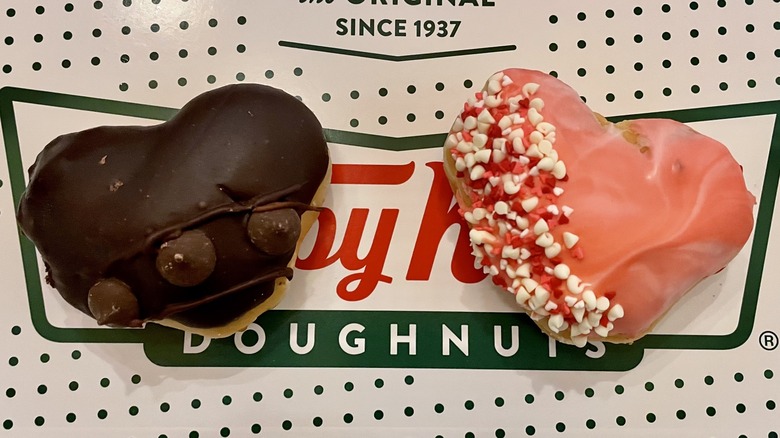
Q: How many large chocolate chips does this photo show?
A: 3